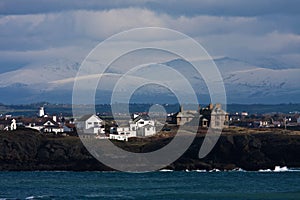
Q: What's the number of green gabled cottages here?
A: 0